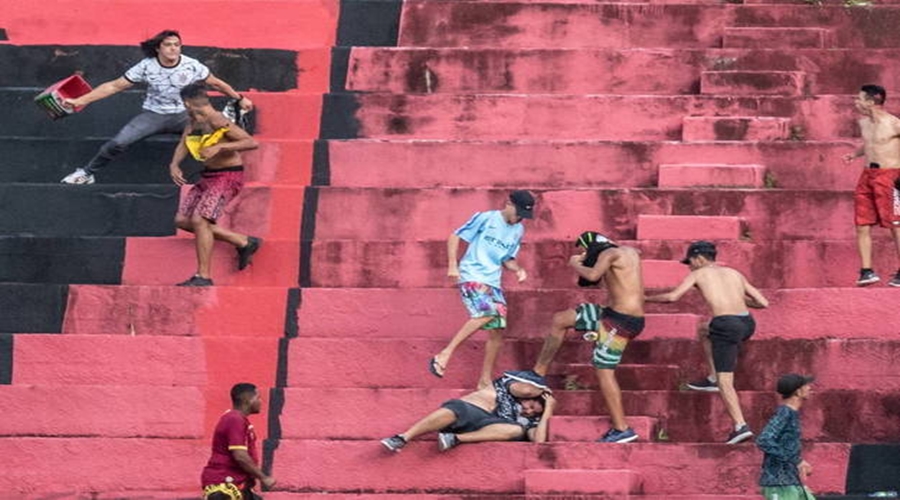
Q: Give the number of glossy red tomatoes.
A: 0